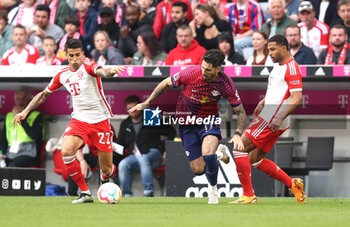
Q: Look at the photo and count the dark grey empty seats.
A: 2